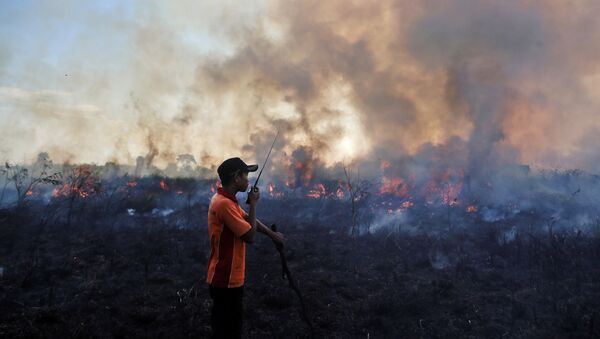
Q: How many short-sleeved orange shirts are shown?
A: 1